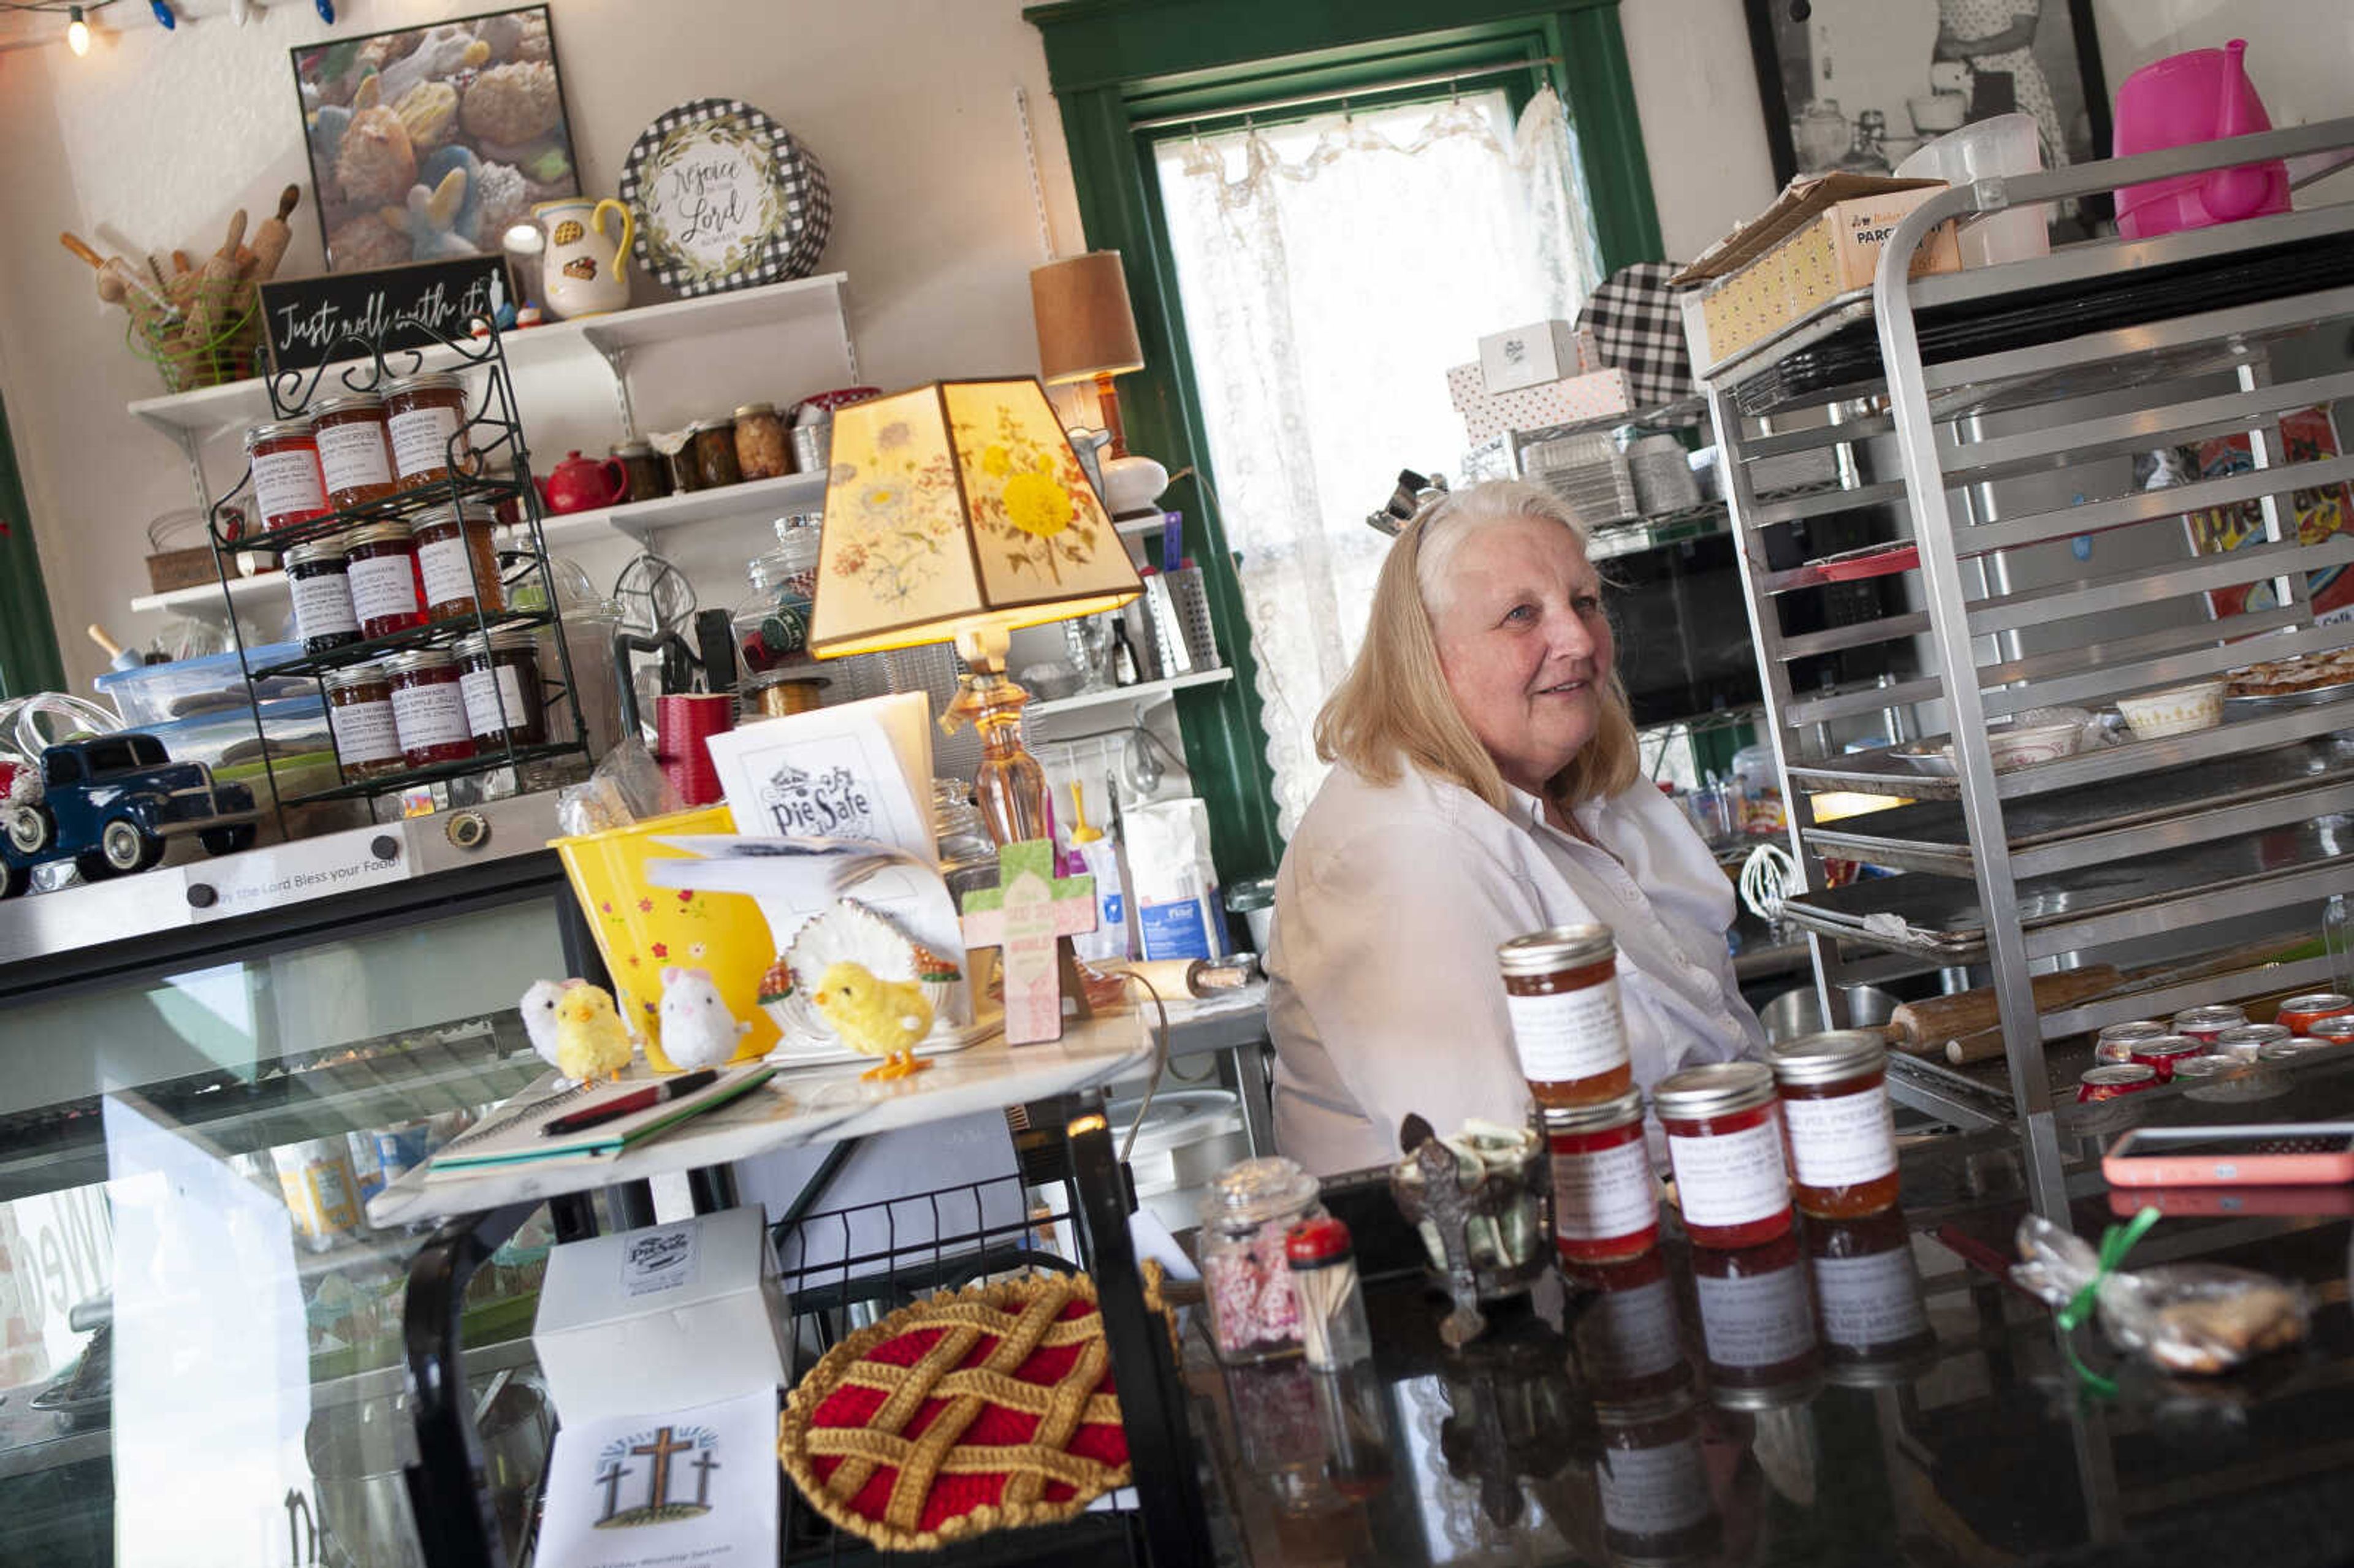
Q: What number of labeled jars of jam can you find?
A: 13